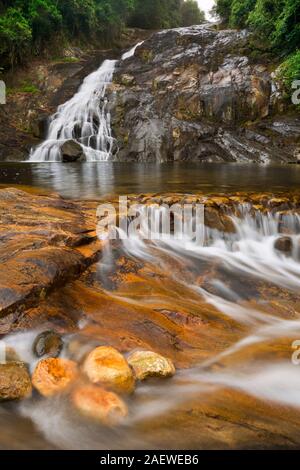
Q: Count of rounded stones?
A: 6